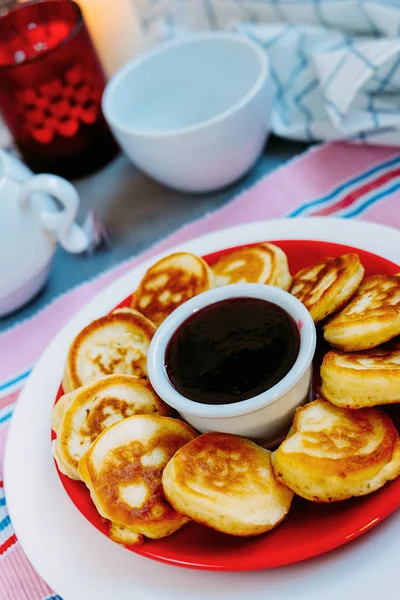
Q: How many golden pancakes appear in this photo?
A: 10